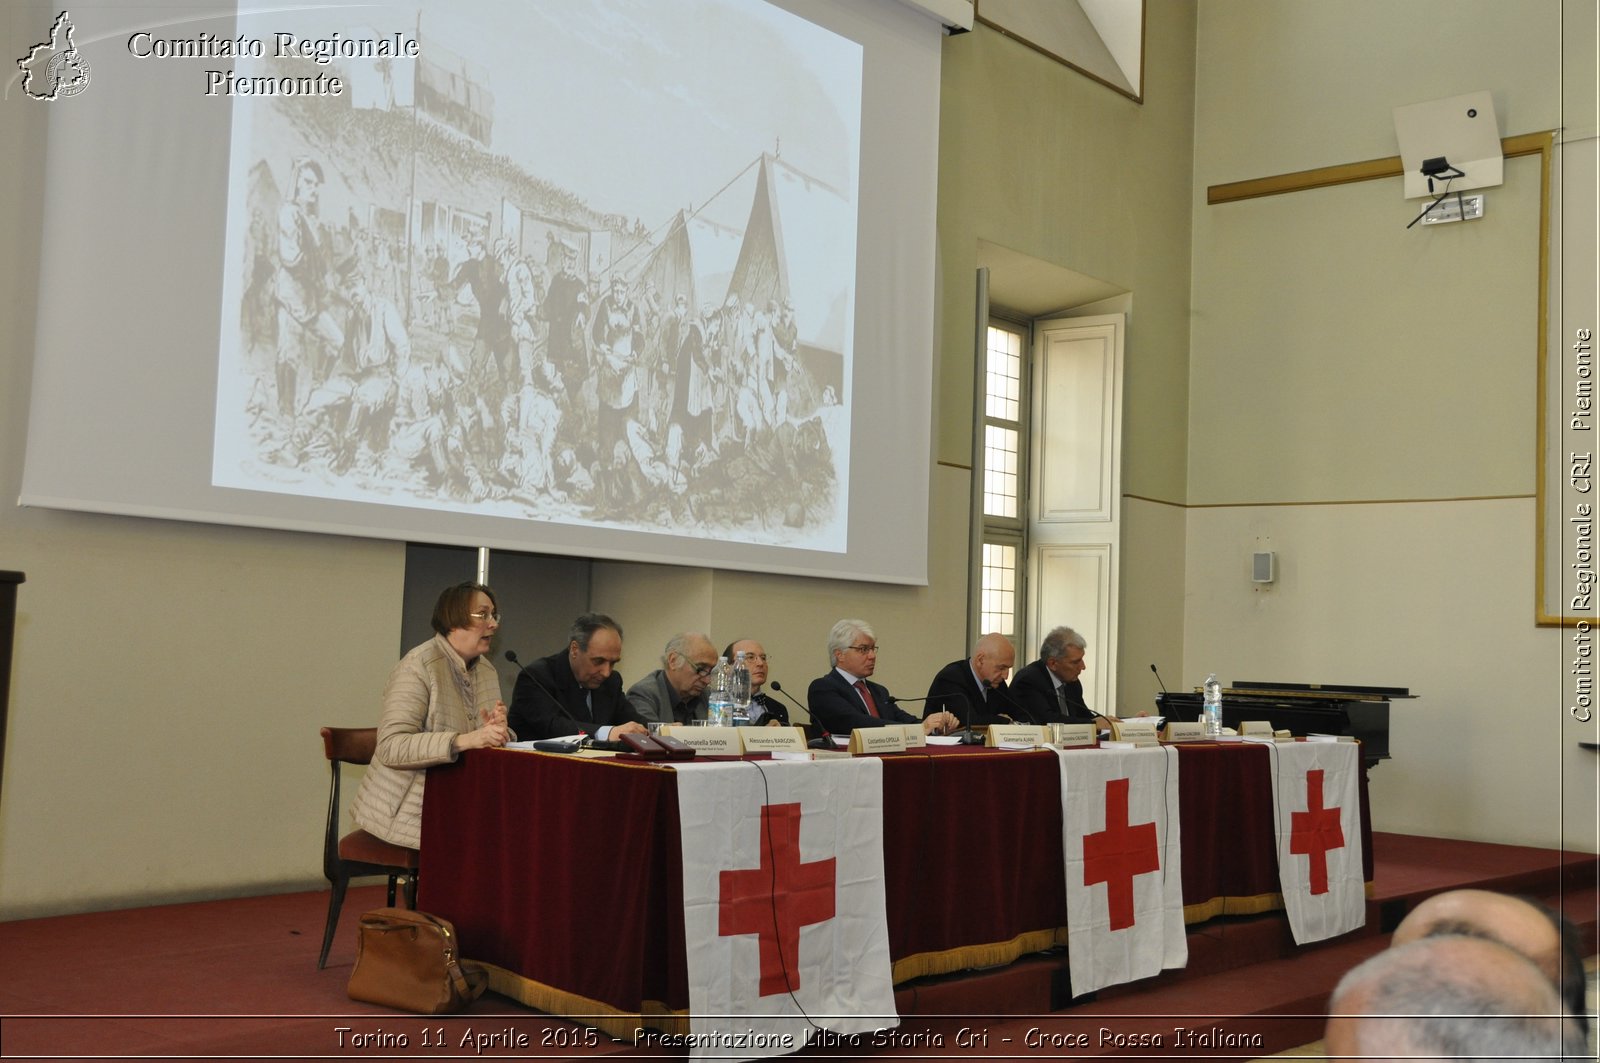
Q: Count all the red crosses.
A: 3